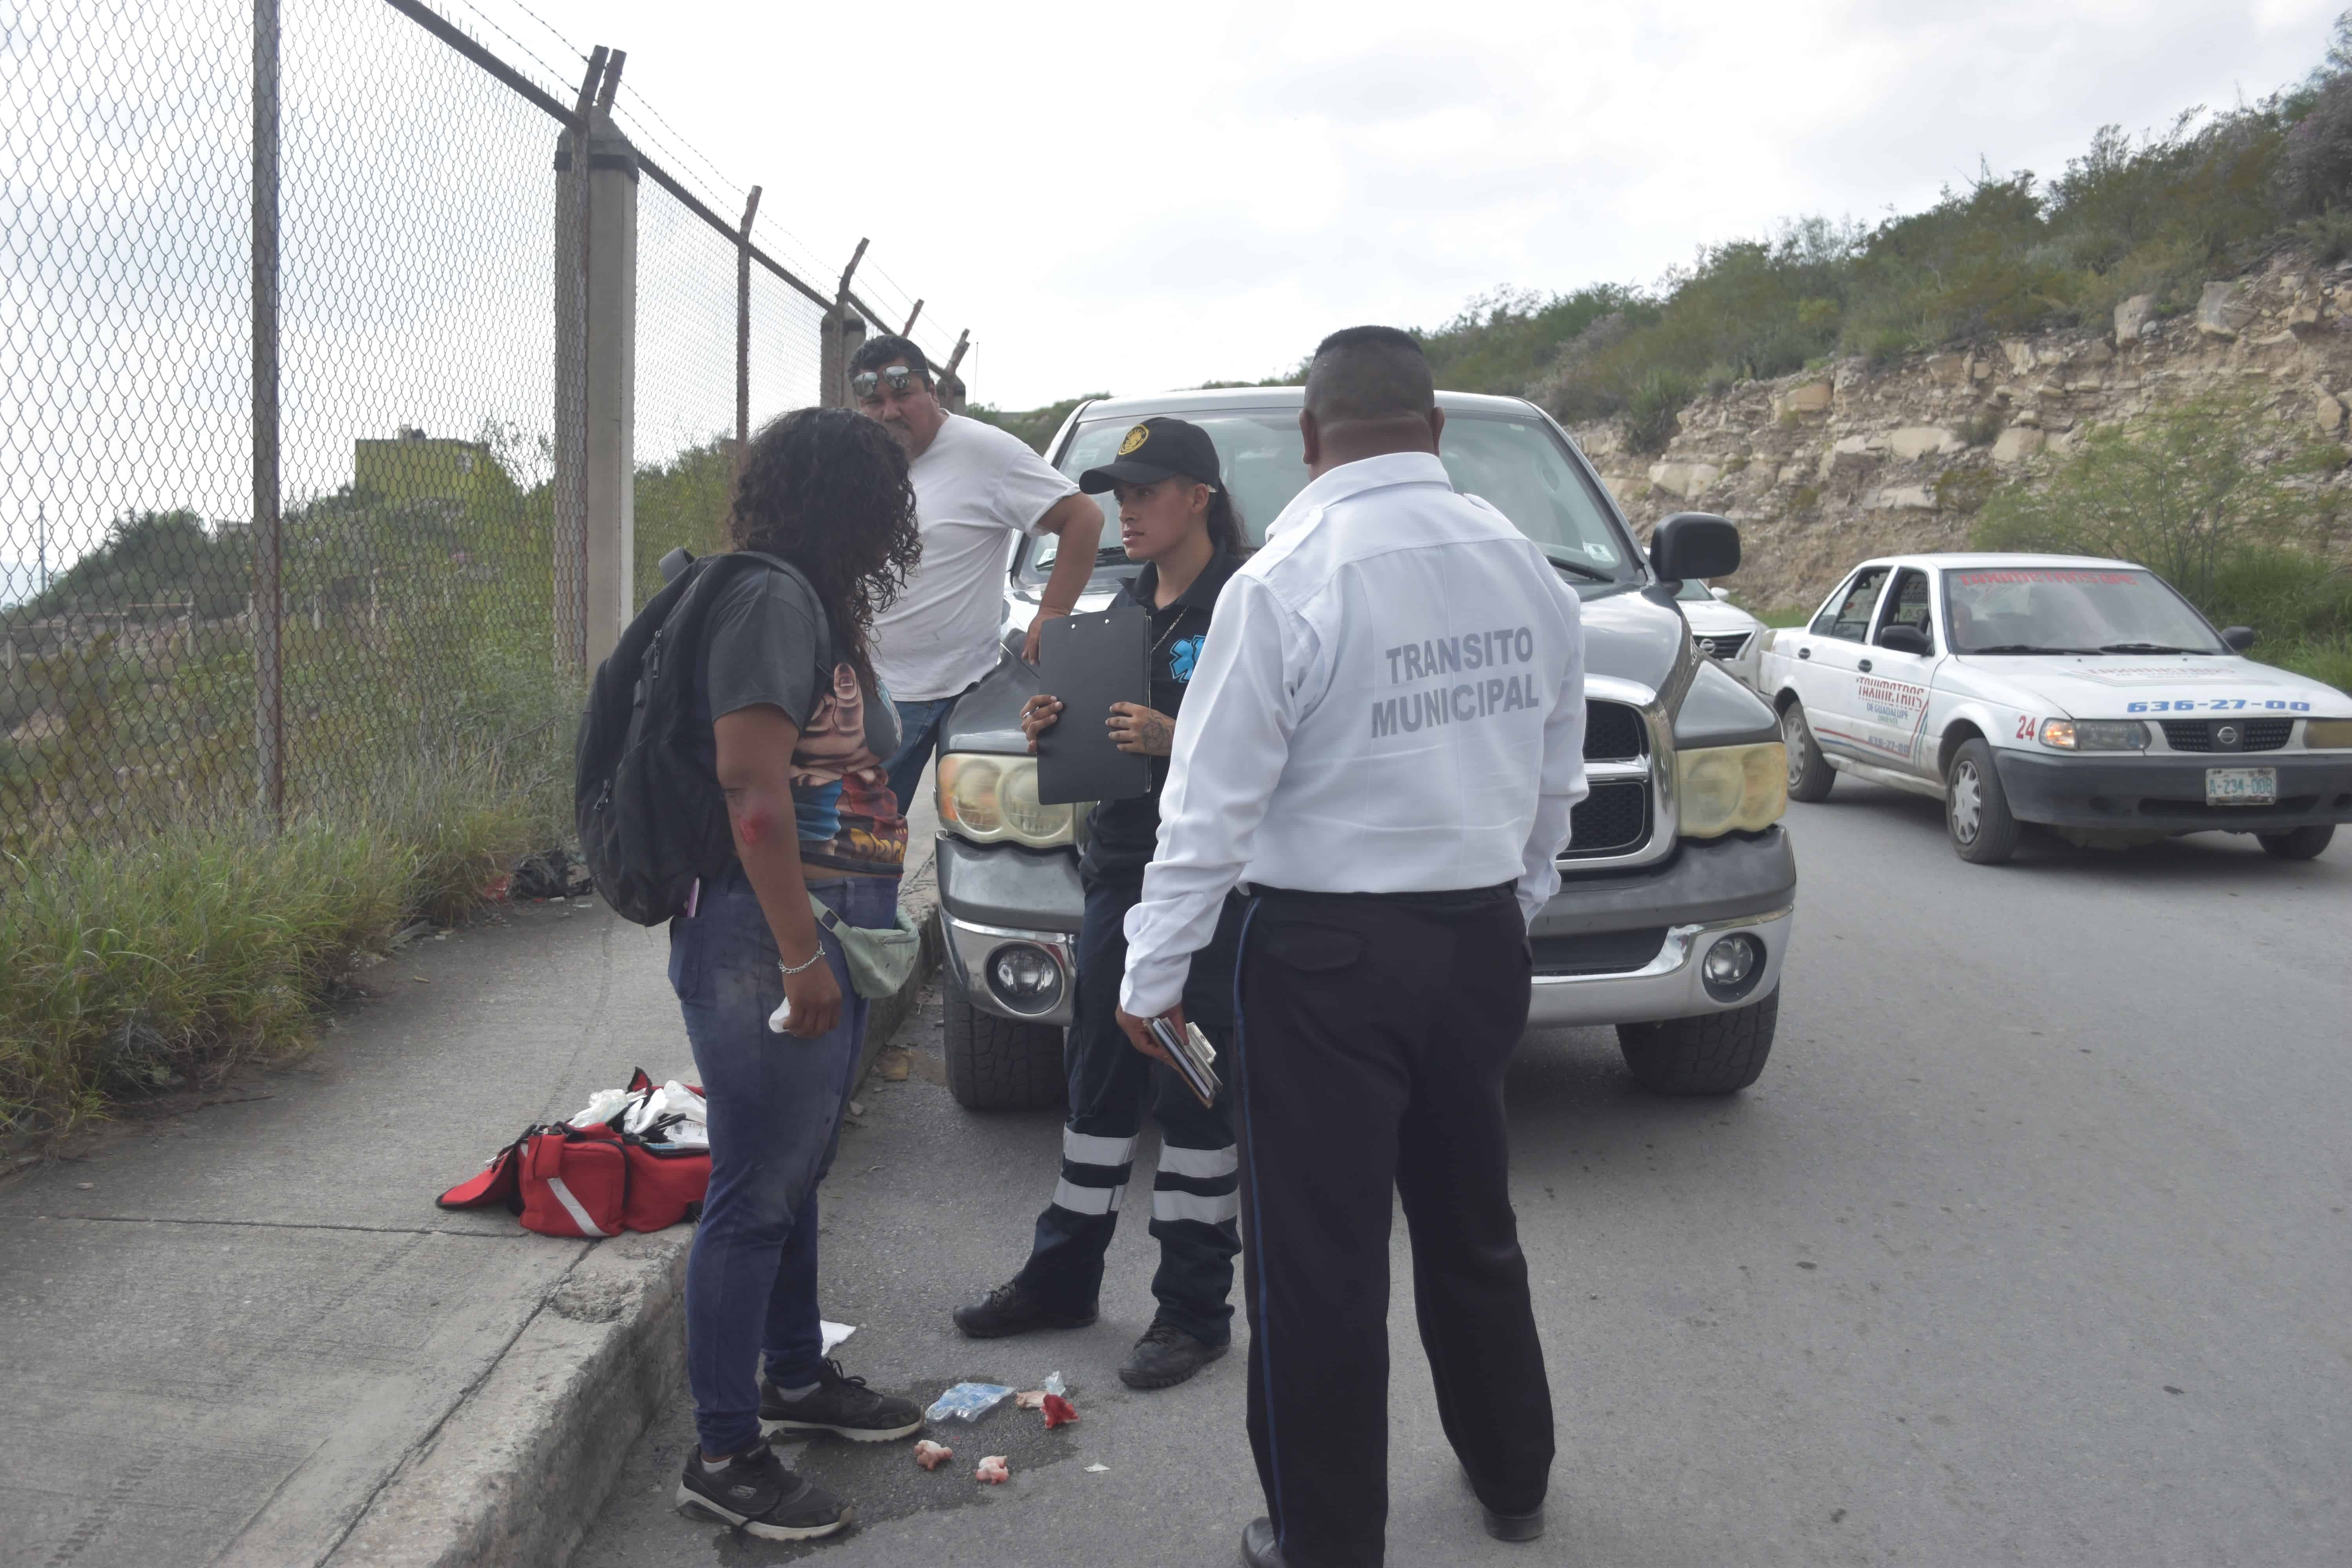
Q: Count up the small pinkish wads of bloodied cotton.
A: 2